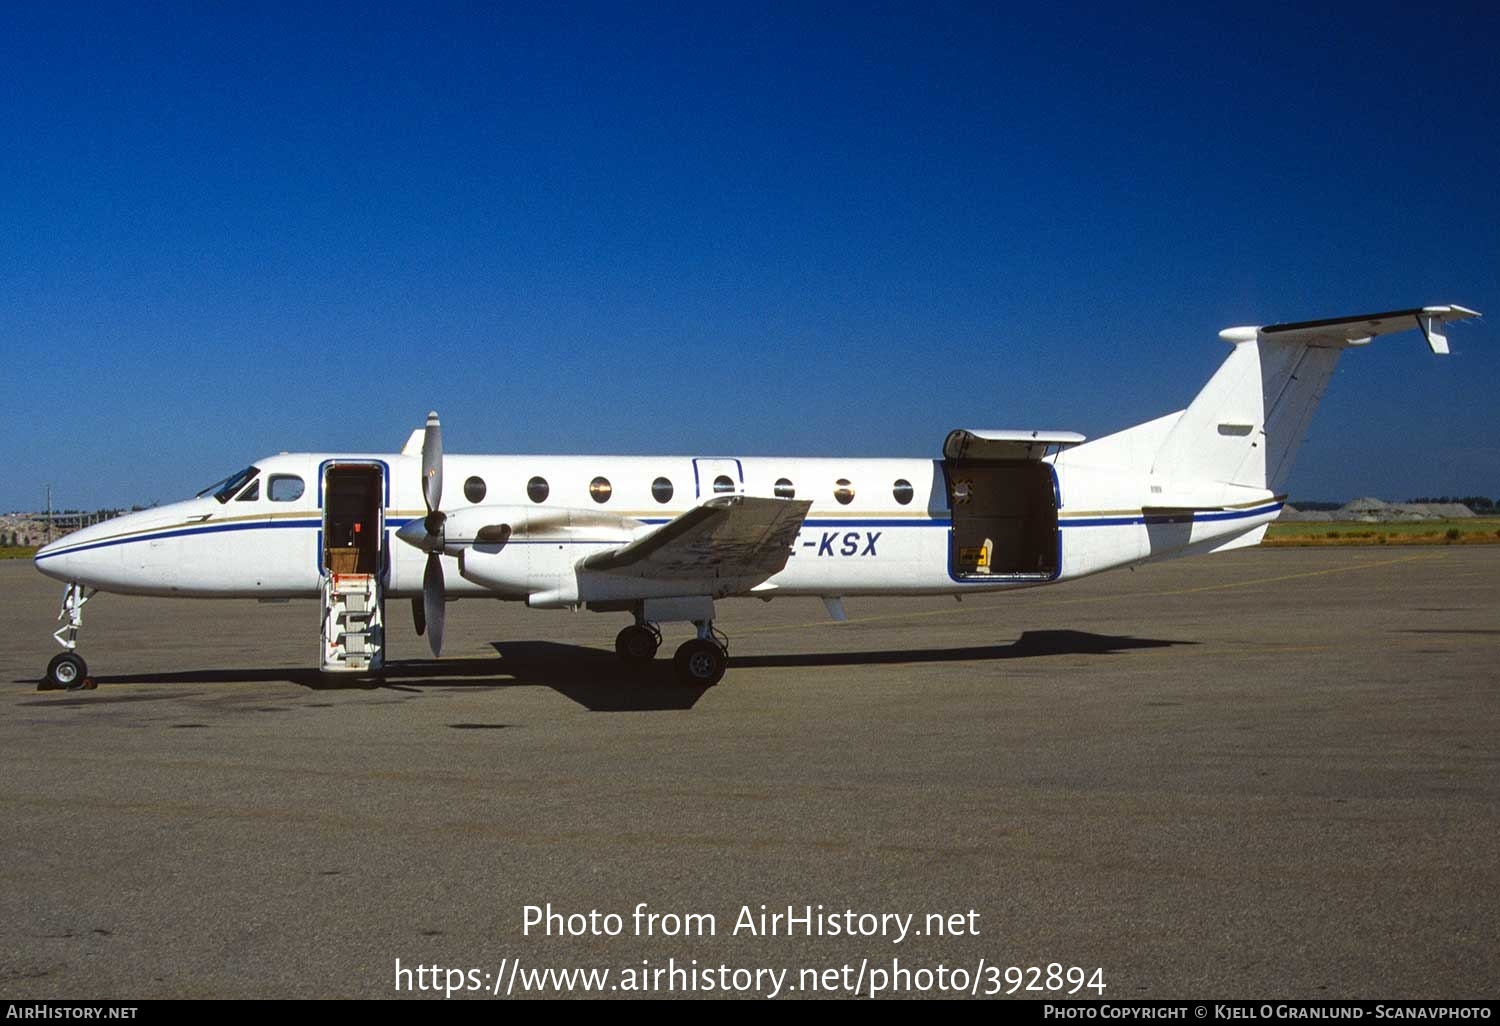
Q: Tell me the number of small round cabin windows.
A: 8